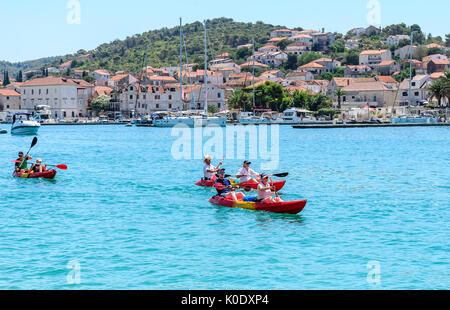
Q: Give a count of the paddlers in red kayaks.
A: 6